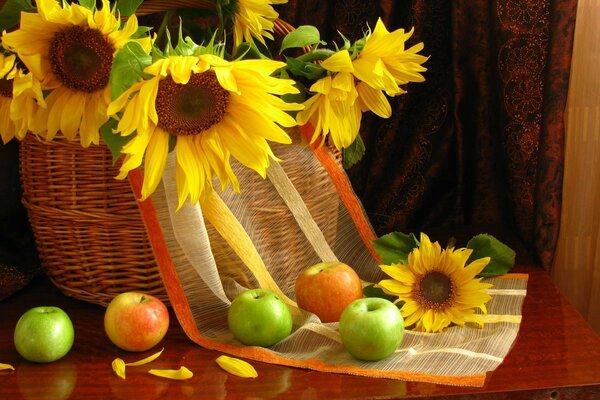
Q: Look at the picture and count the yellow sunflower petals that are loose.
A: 5